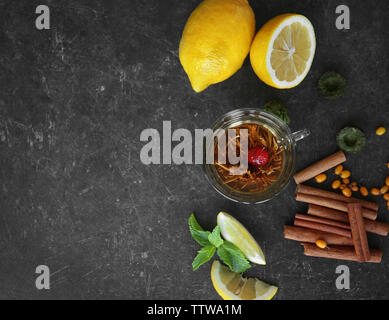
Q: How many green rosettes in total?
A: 3